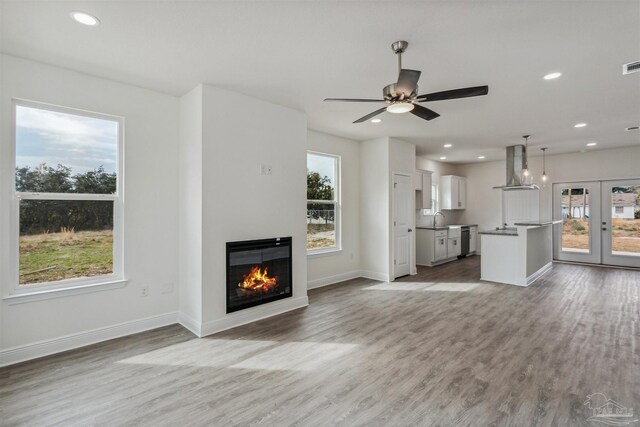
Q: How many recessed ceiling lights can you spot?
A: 8